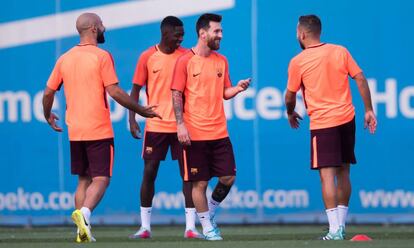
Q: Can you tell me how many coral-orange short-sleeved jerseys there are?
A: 4